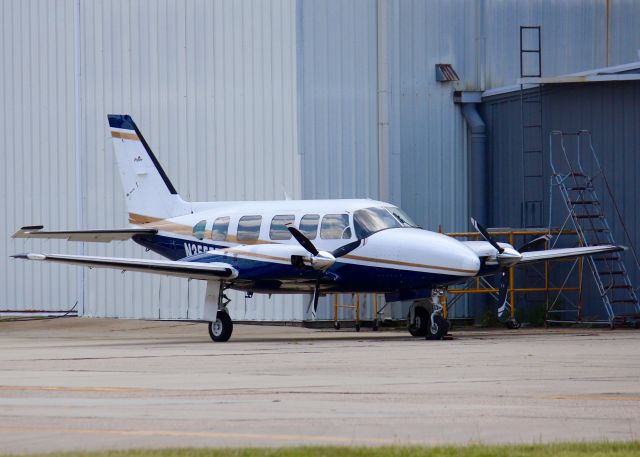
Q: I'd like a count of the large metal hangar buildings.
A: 1